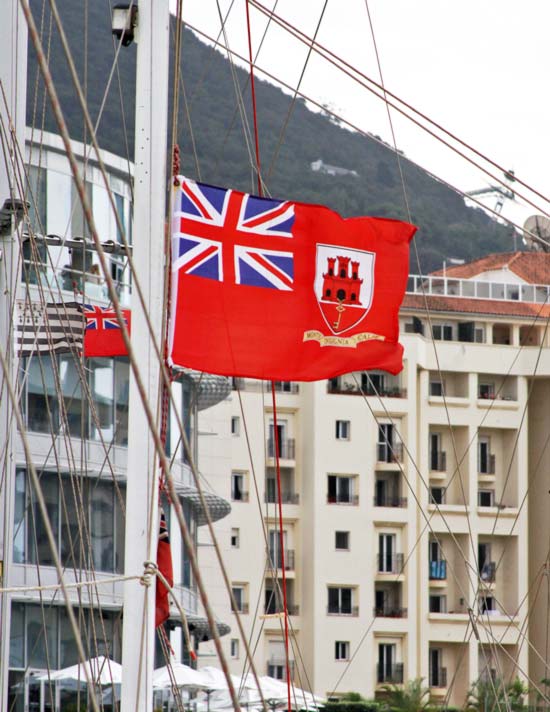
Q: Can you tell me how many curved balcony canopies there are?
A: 3